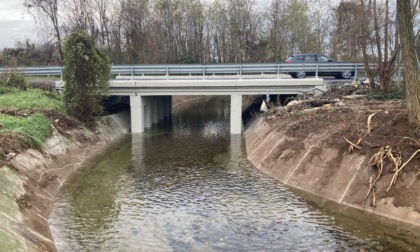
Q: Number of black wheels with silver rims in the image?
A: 2